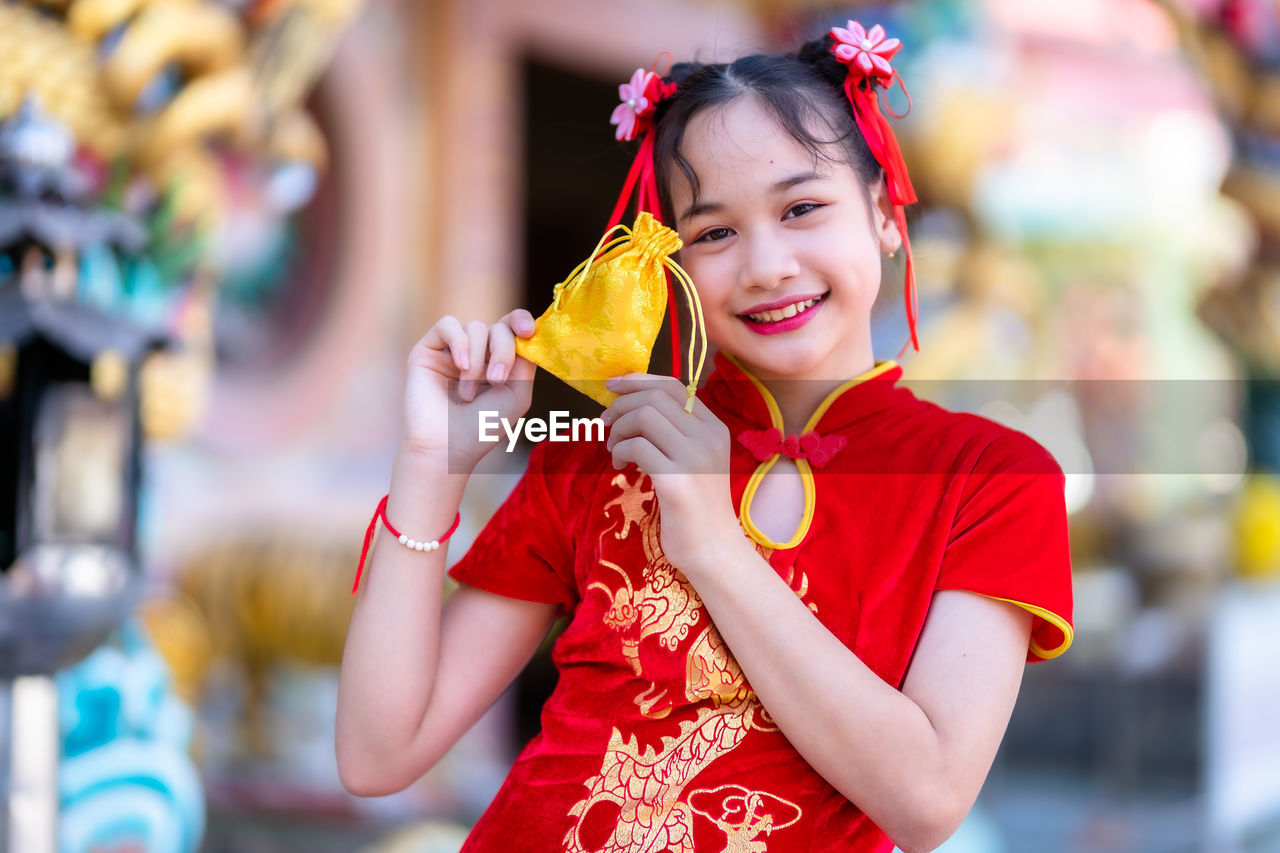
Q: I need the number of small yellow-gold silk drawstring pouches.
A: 1